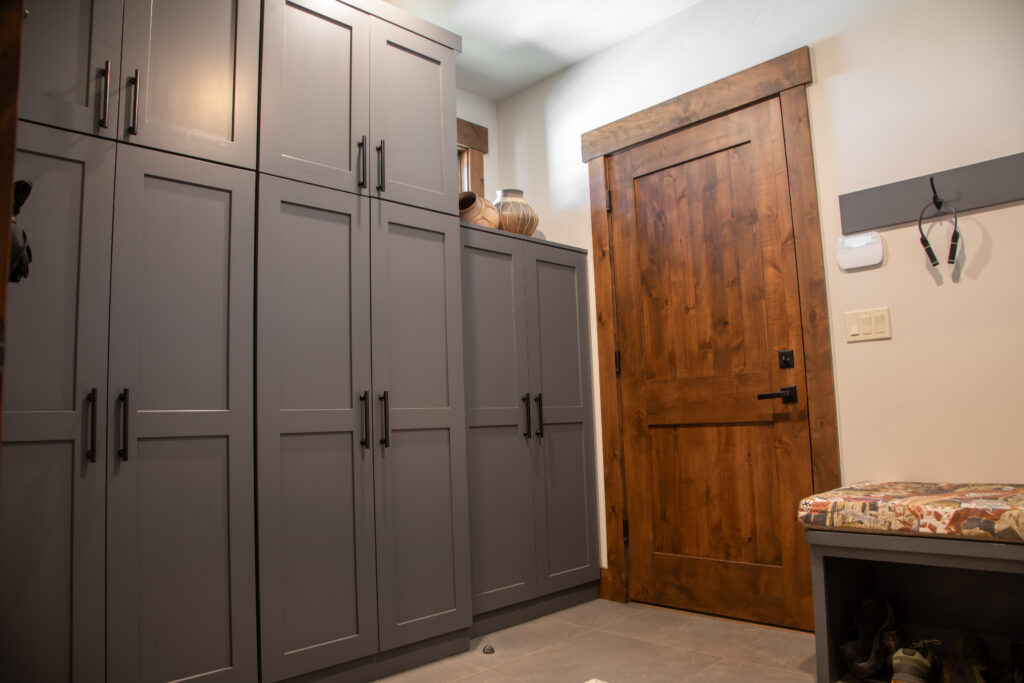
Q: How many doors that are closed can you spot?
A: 11